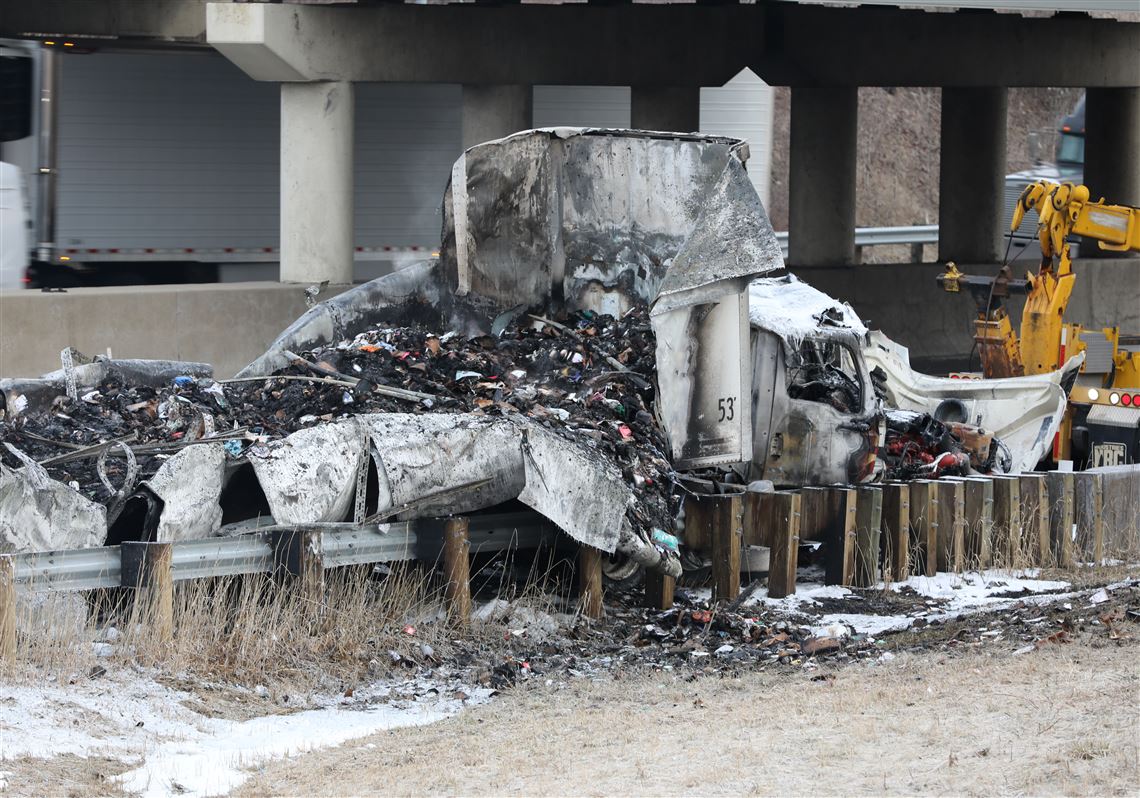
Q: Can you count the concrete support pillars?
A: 6